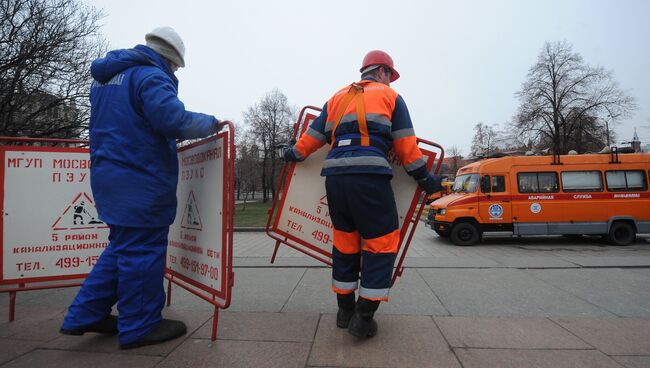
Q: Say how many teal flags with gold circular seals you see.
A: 0